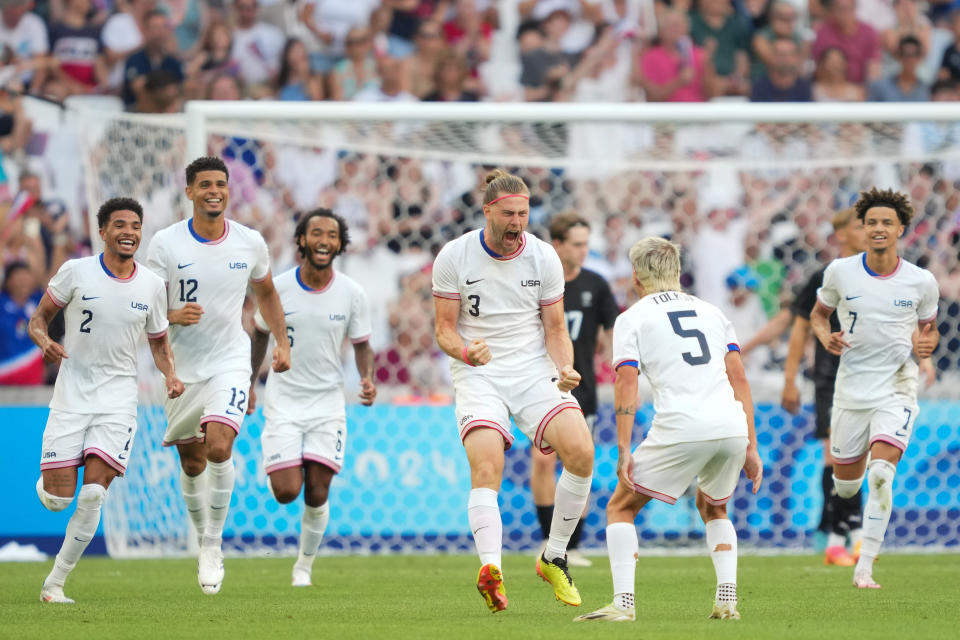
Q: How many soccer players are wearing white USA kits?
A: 6